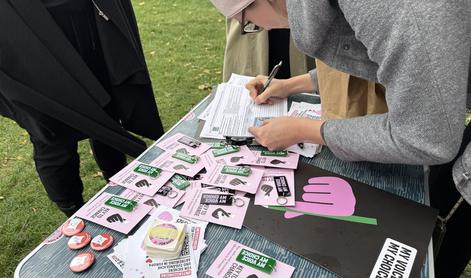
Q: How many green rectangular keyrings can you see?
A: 9